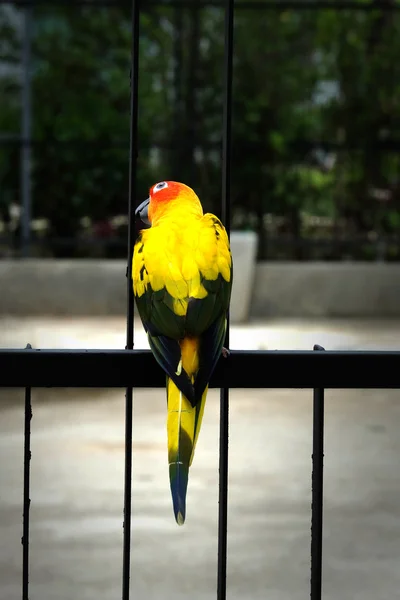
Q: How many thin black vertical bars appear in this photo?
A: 4